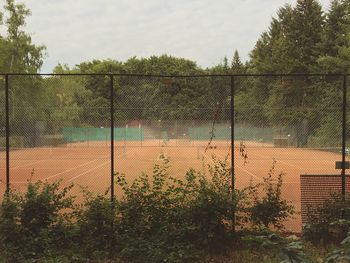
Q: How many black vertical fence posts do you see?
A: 4